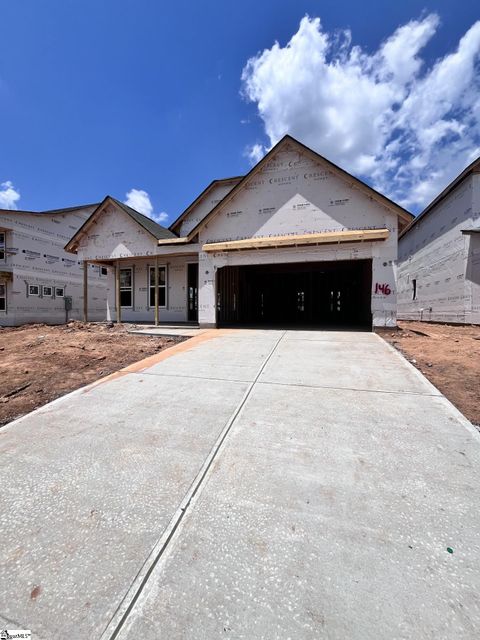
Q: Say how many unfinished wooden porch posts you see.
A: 3